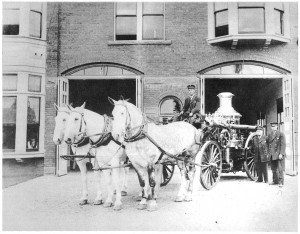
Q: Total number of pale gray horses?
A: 3